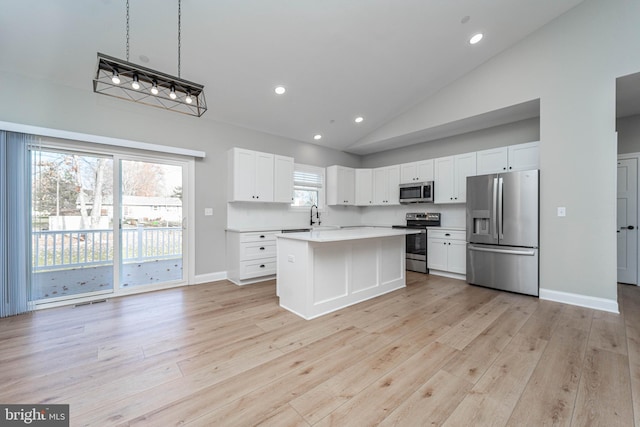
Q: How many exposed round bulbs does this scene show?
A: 5